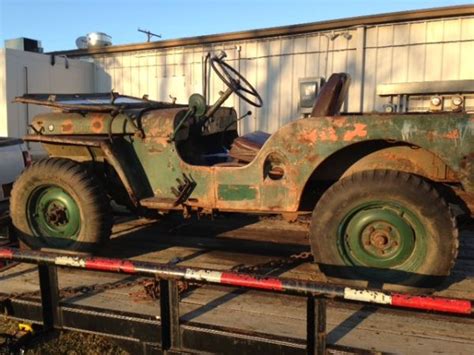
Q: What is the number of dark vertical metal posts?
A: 3